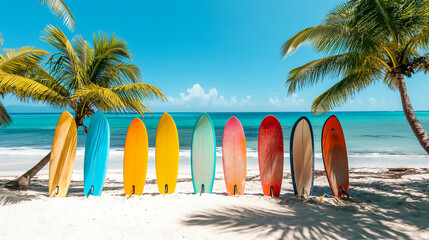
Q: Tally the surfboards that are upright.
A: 9